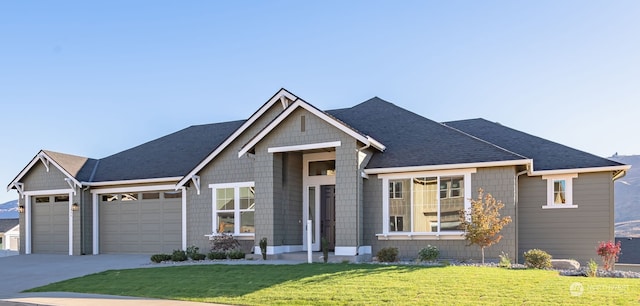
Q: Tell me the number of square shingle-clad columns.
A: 2